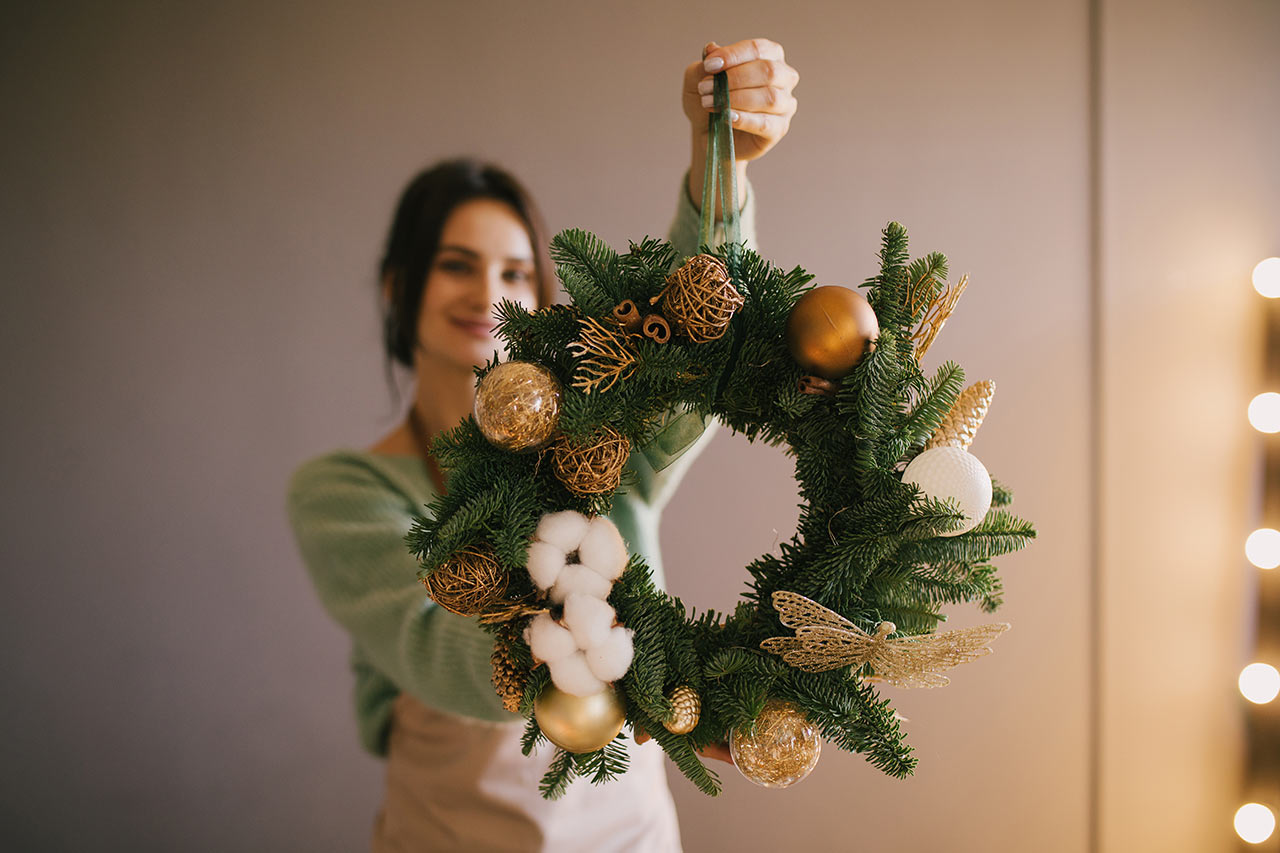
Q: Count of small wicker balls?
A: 3